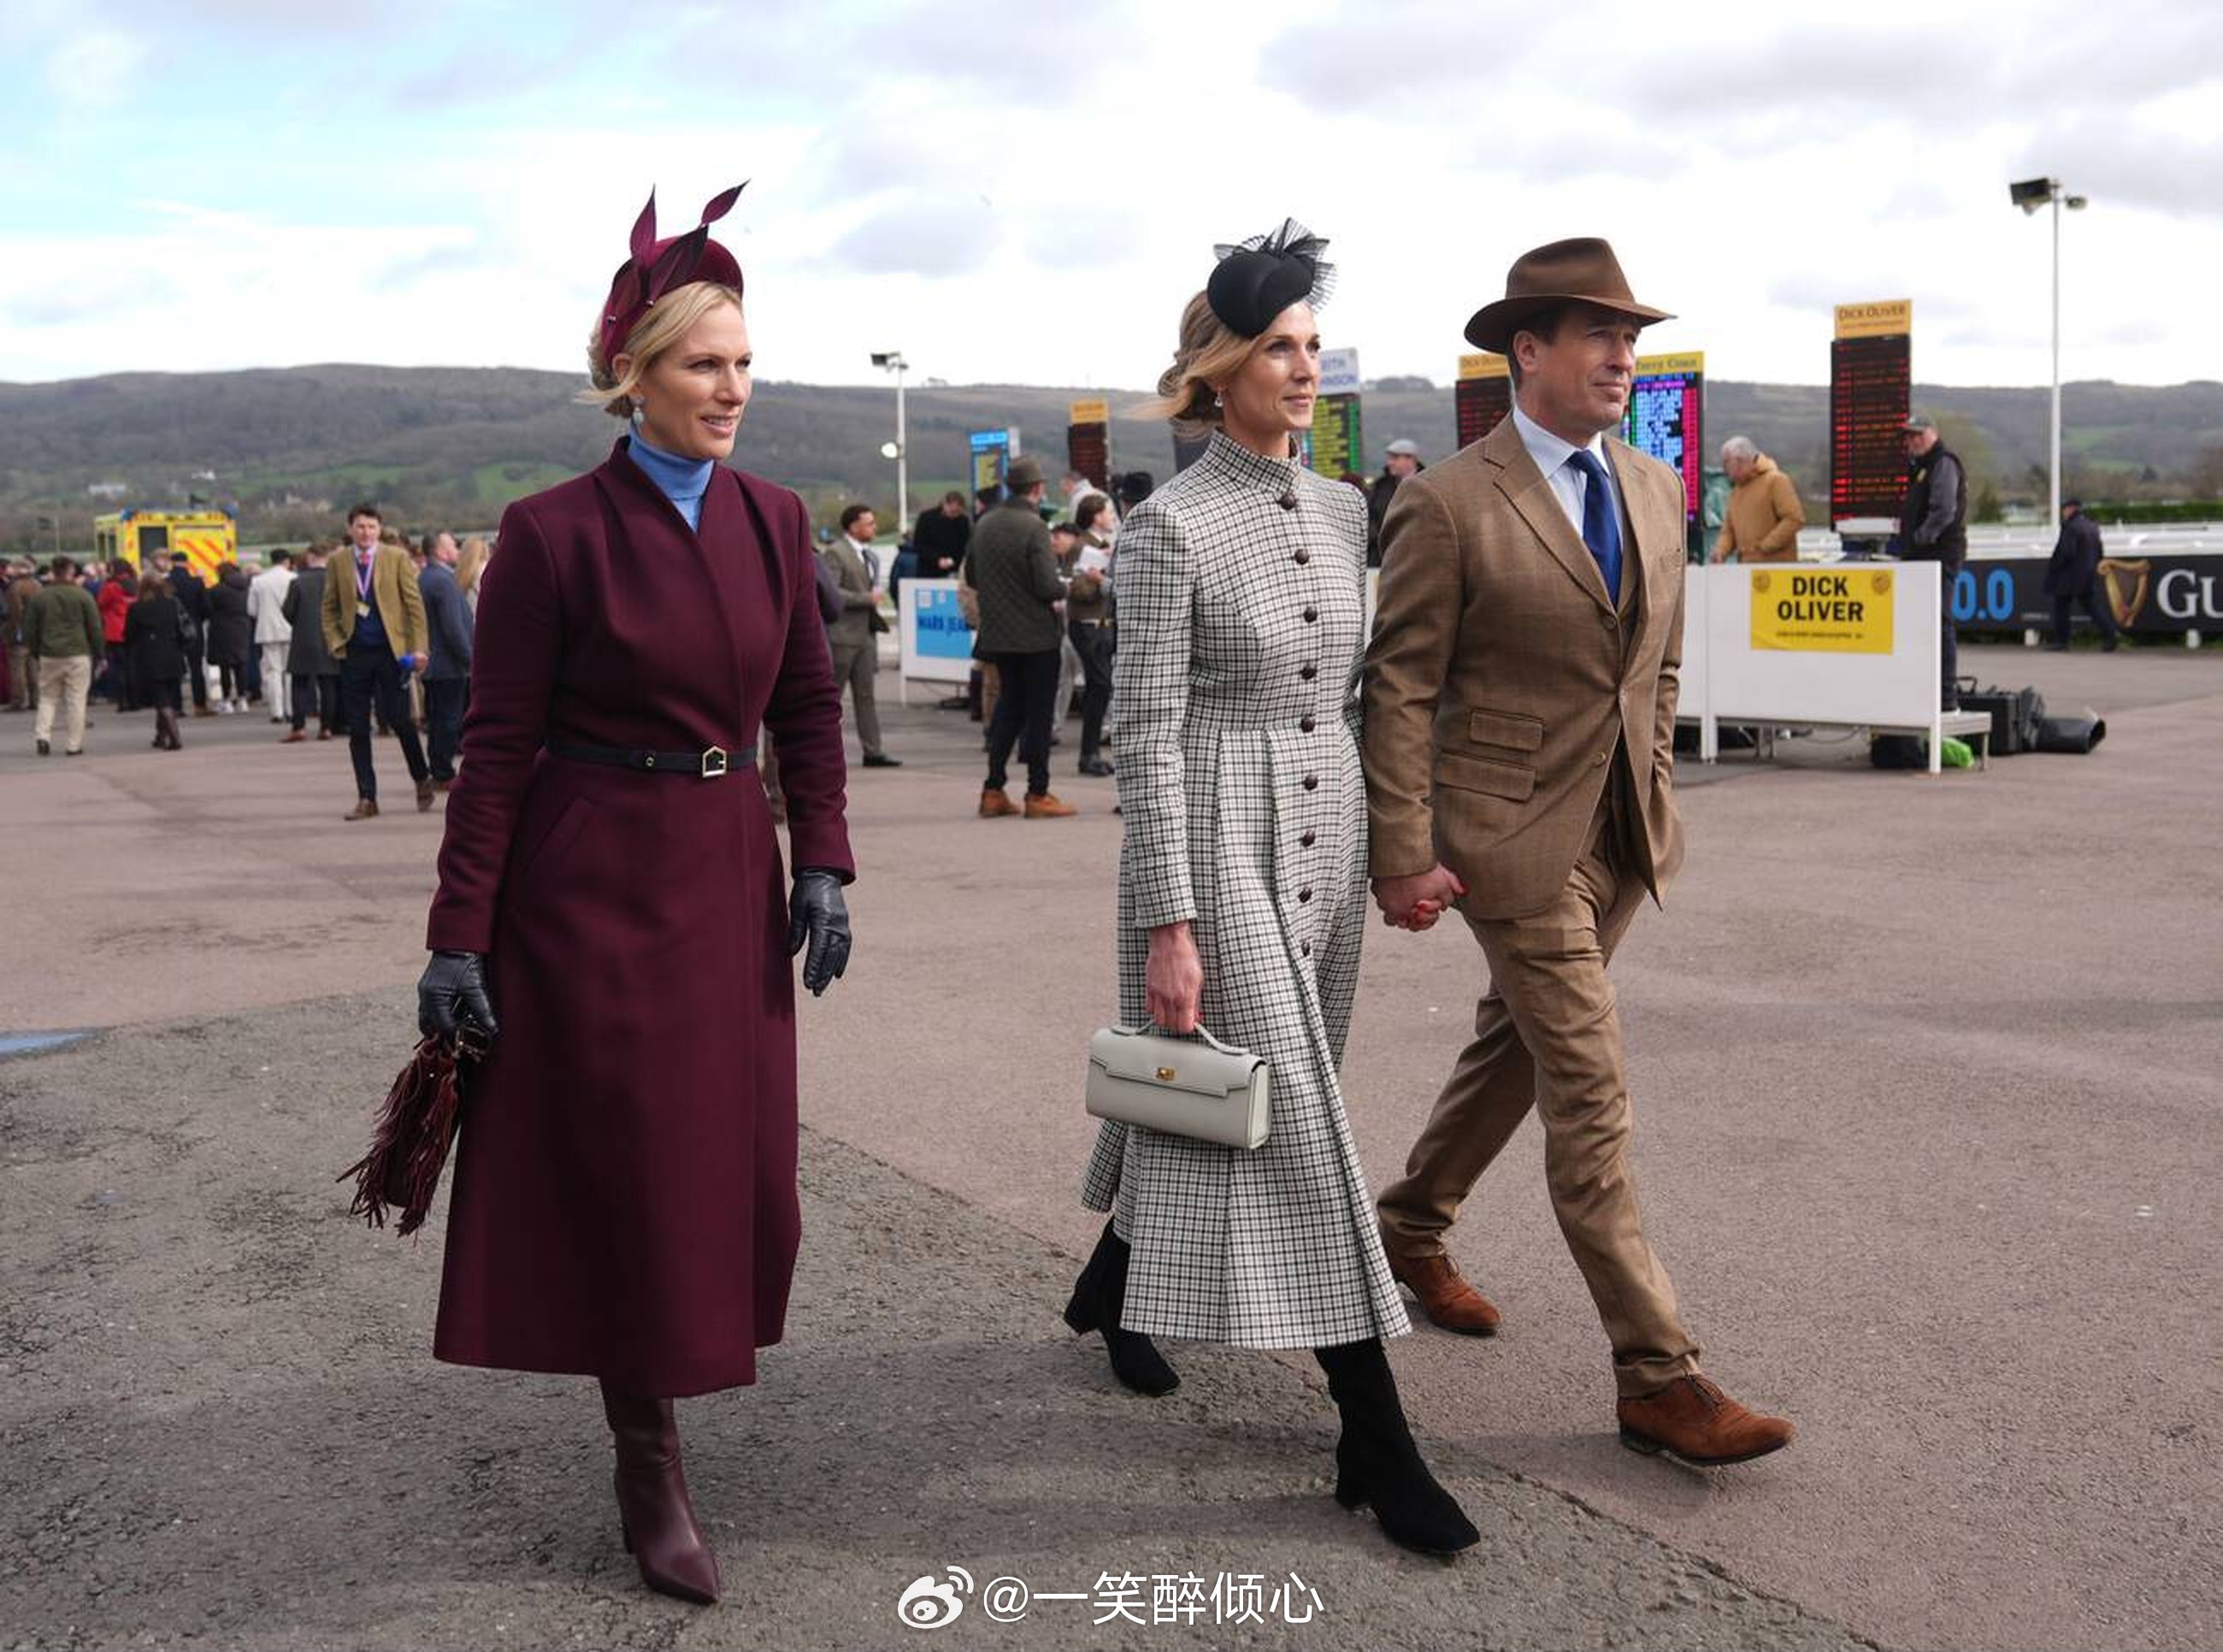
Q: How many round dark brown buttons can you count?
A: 9